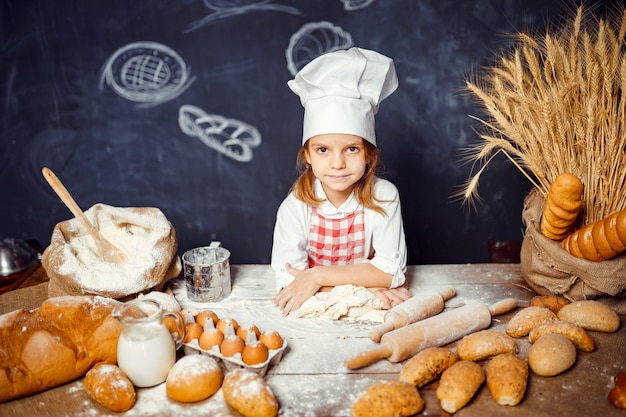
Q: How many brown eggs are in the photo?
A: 10